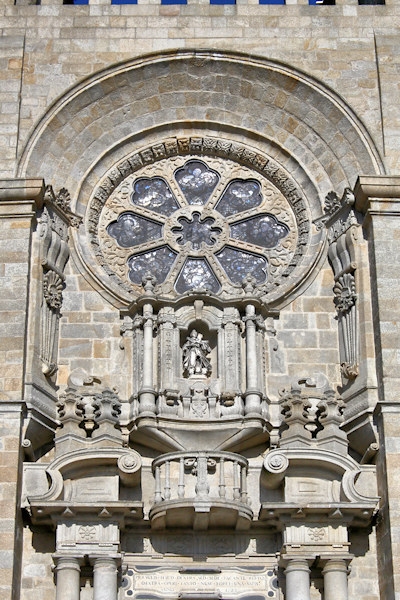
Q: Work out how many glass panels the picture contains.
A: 9